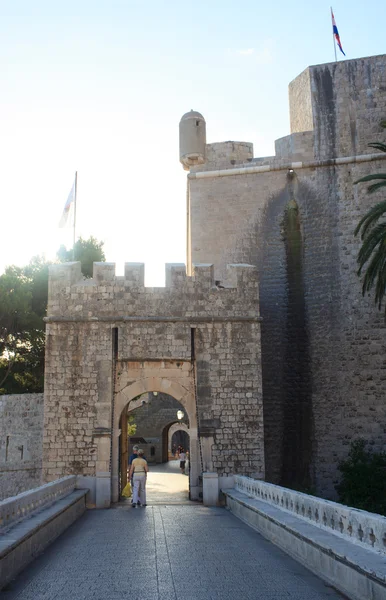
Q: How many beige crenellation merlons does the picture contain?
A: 6